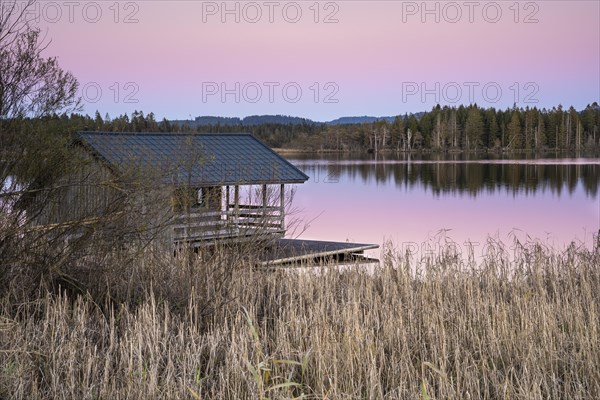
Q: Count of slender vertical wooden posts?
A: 4